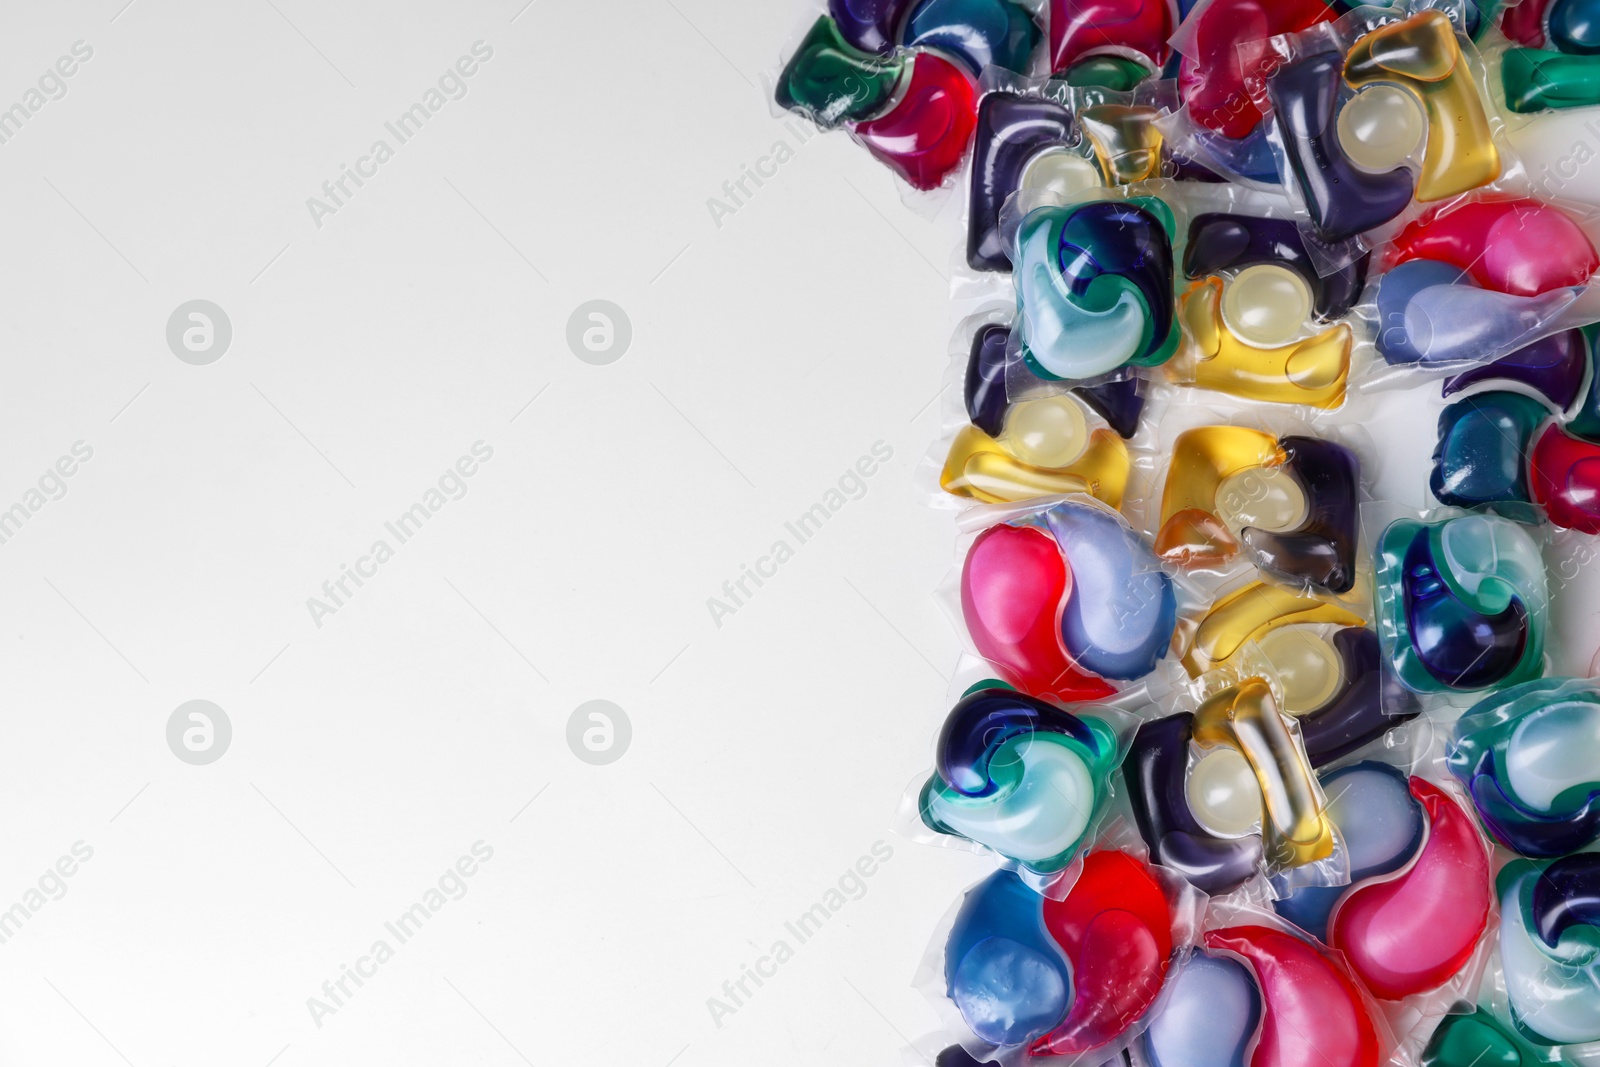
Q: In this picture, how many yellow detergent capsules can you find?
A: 7